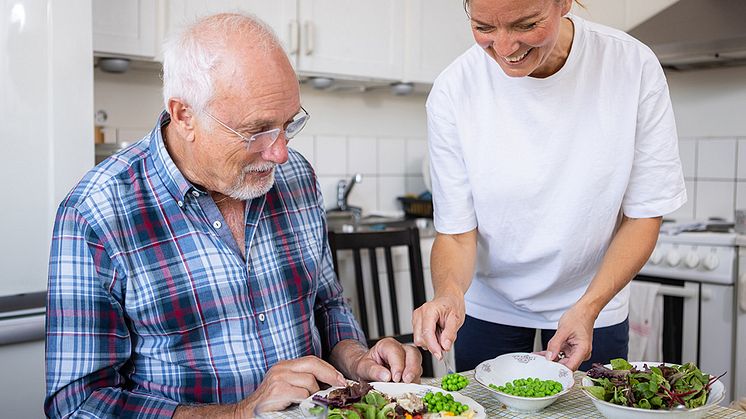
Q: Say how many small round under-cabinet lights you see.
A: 3